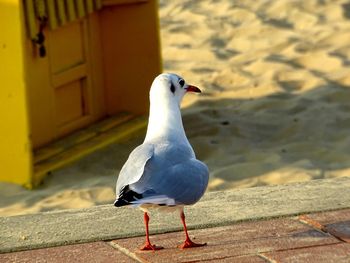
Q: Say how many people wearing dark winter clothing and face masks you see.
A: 0